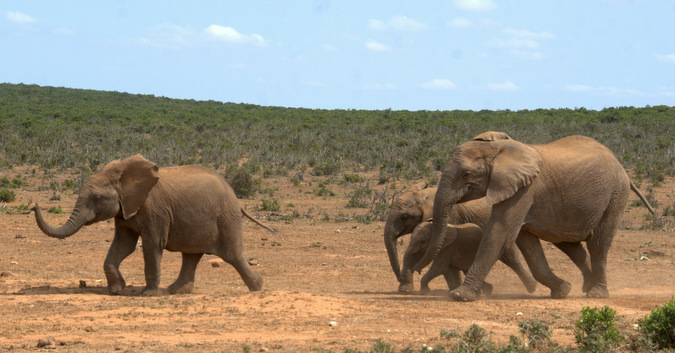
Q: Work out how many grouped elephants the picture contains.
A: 3